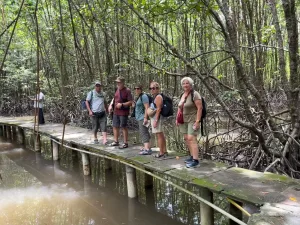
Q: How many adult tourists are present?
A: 5